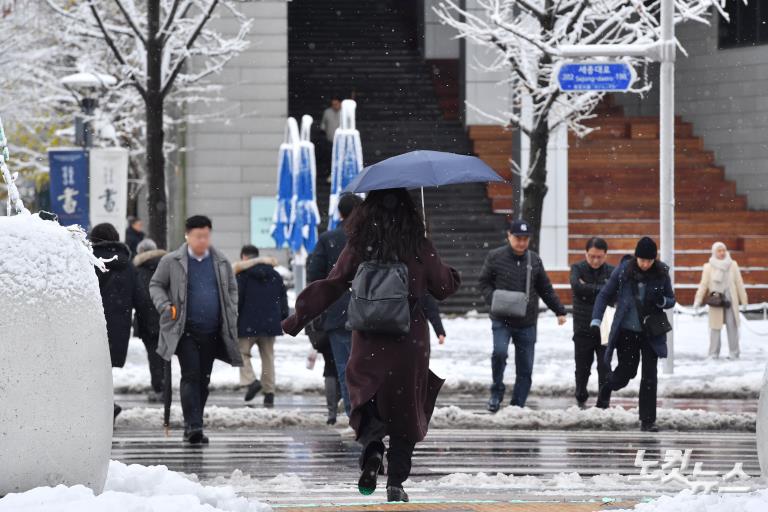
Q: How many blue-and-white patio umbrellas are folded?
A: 3